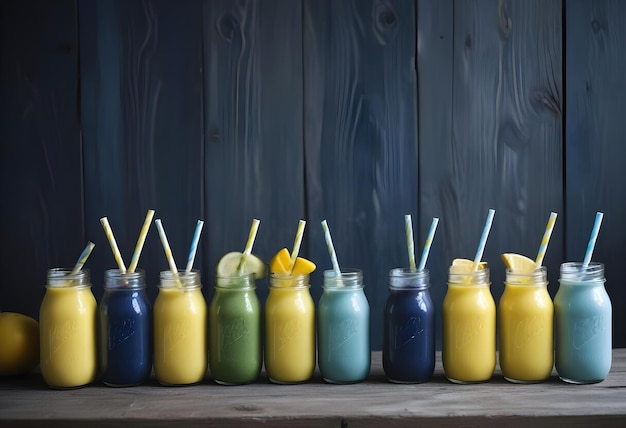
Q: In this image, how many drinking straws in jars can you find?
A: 13